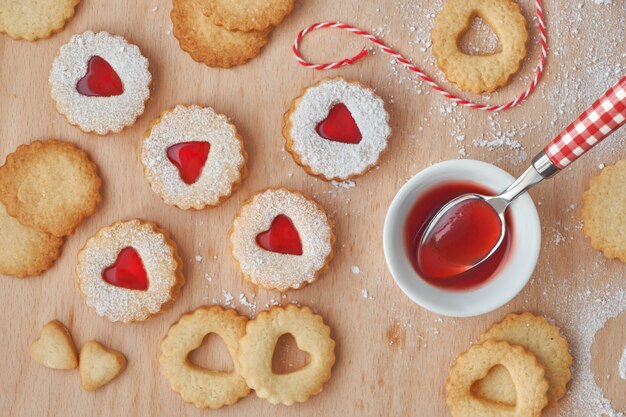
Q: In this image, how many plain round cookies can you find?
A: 7